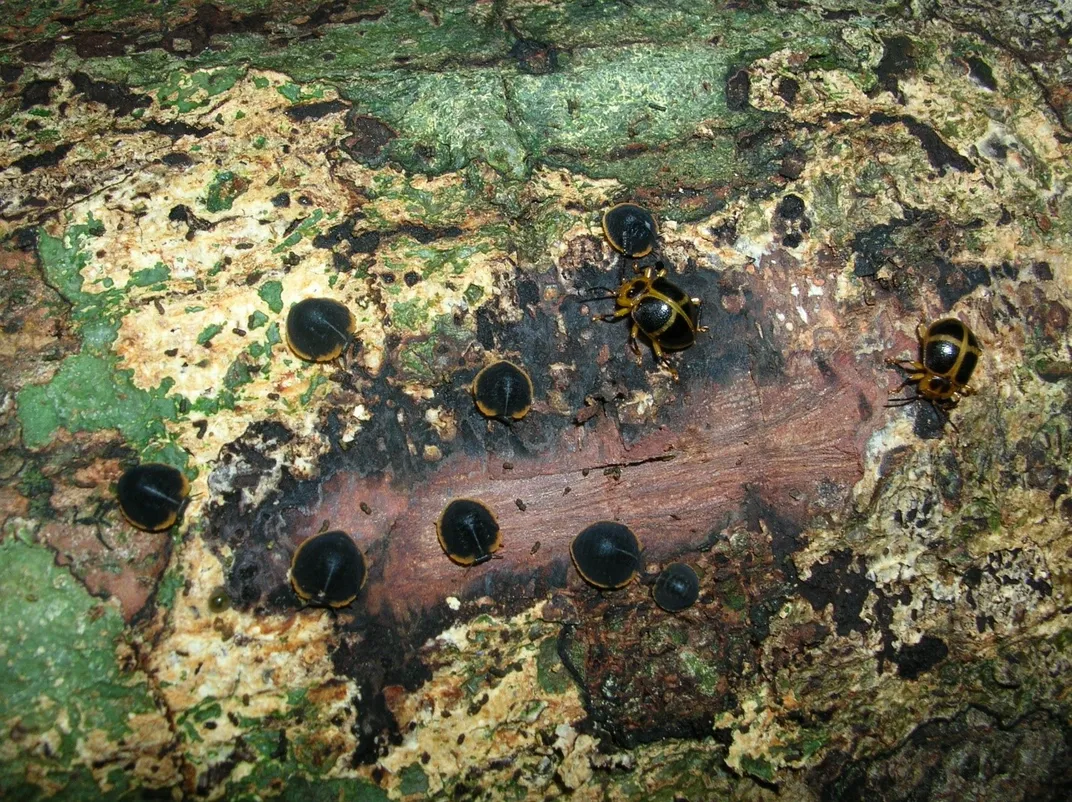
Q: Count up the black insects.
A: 8